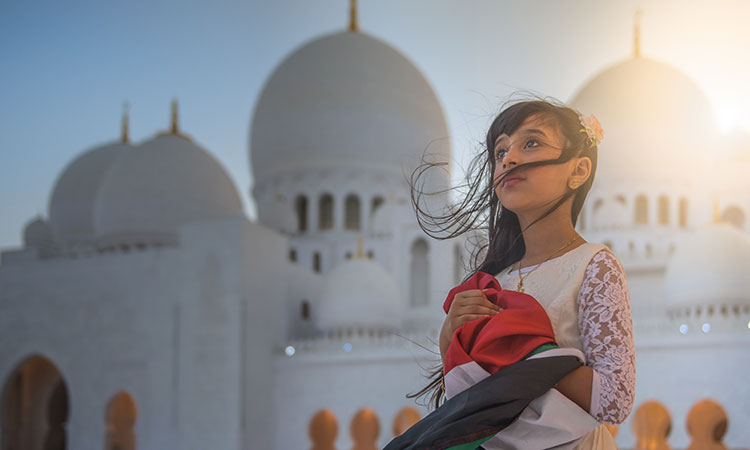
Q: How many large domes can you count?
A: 4